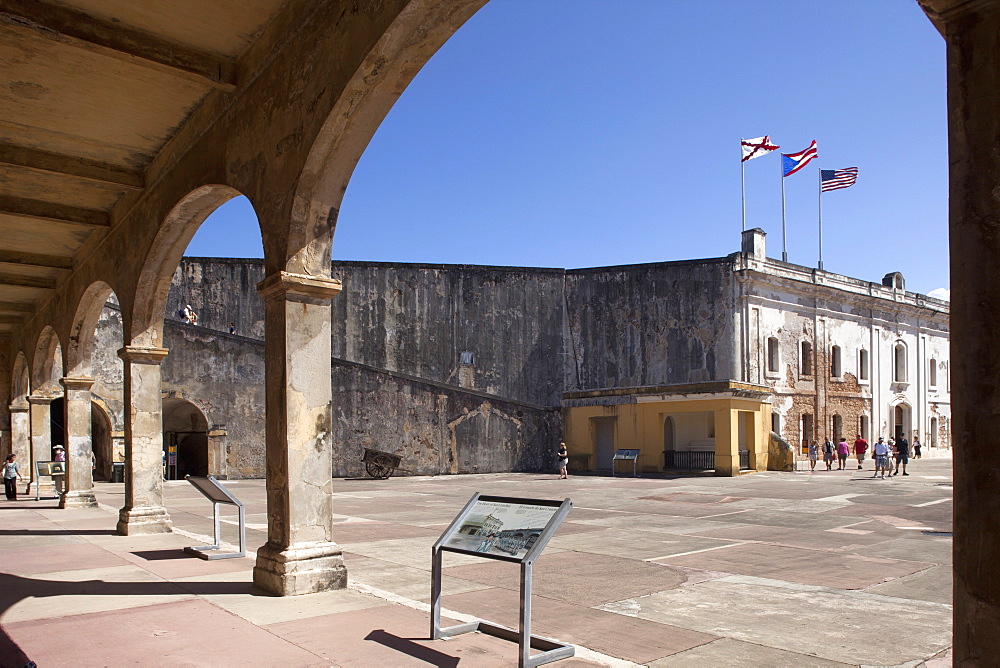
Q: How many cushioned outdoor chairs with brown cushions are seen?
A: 0